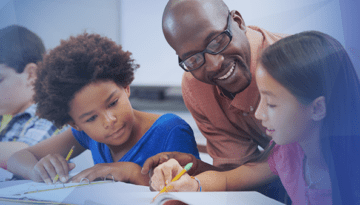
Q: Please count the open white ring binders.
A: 1